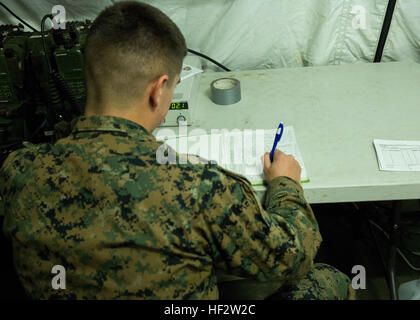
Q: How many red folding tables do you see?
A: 0